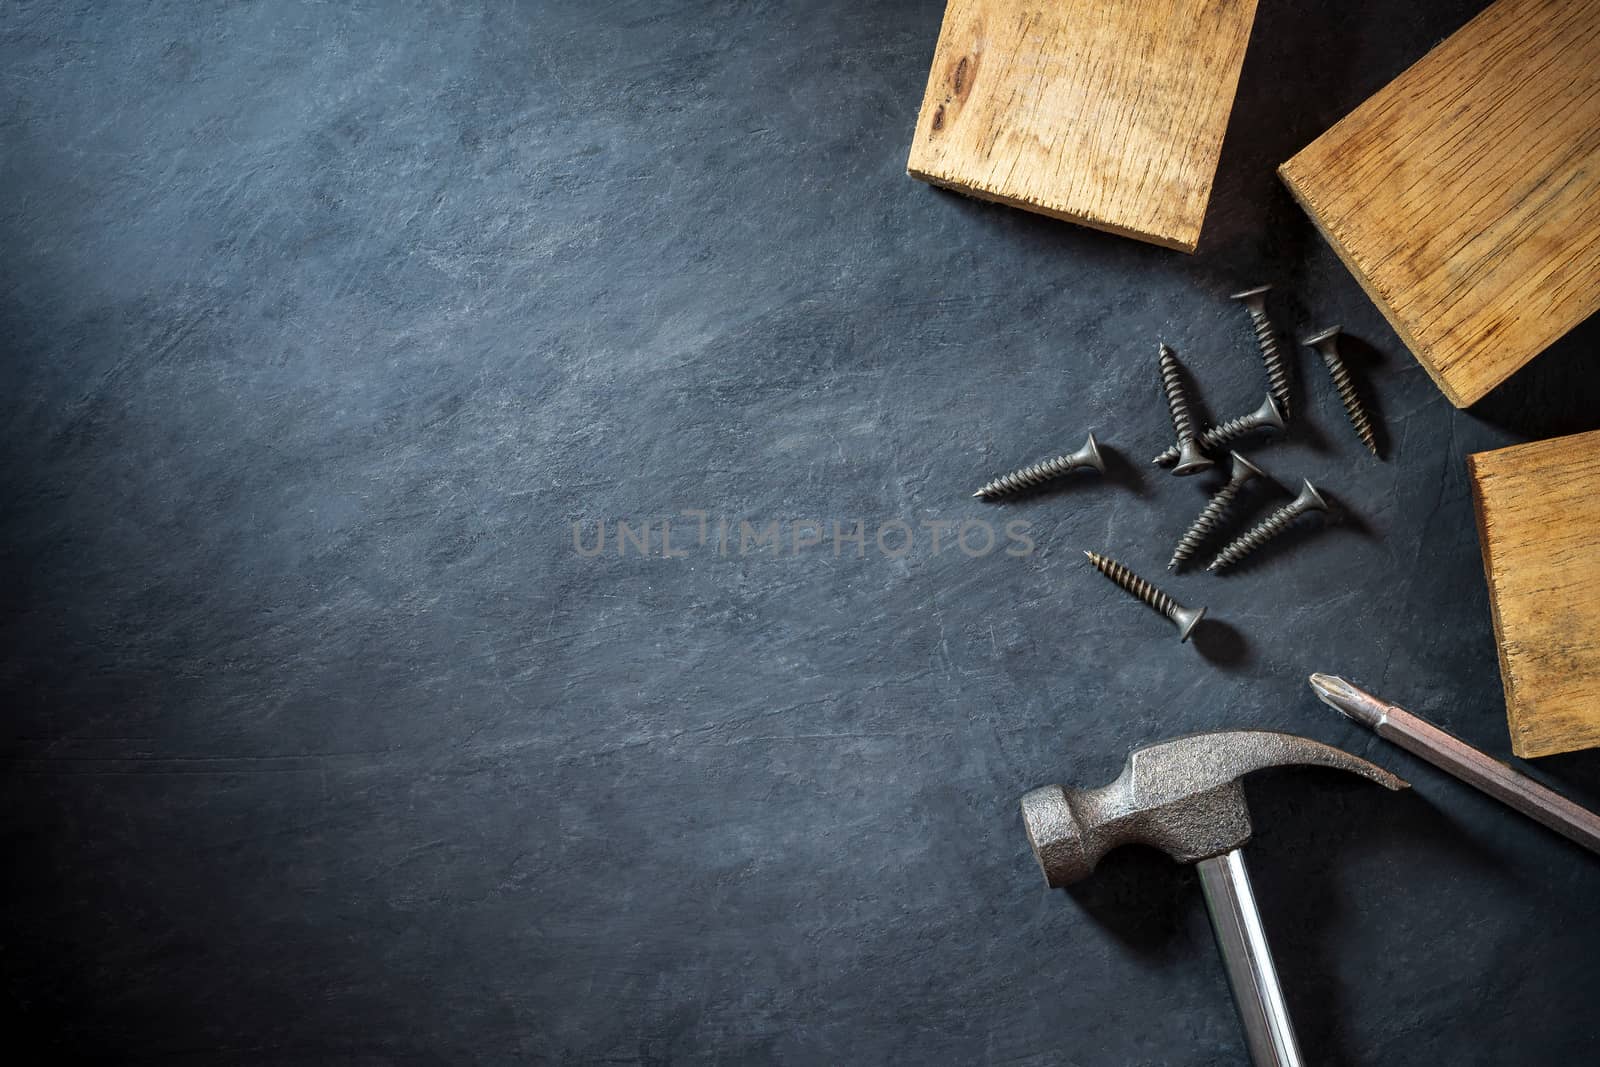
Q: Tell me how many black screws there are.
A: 8